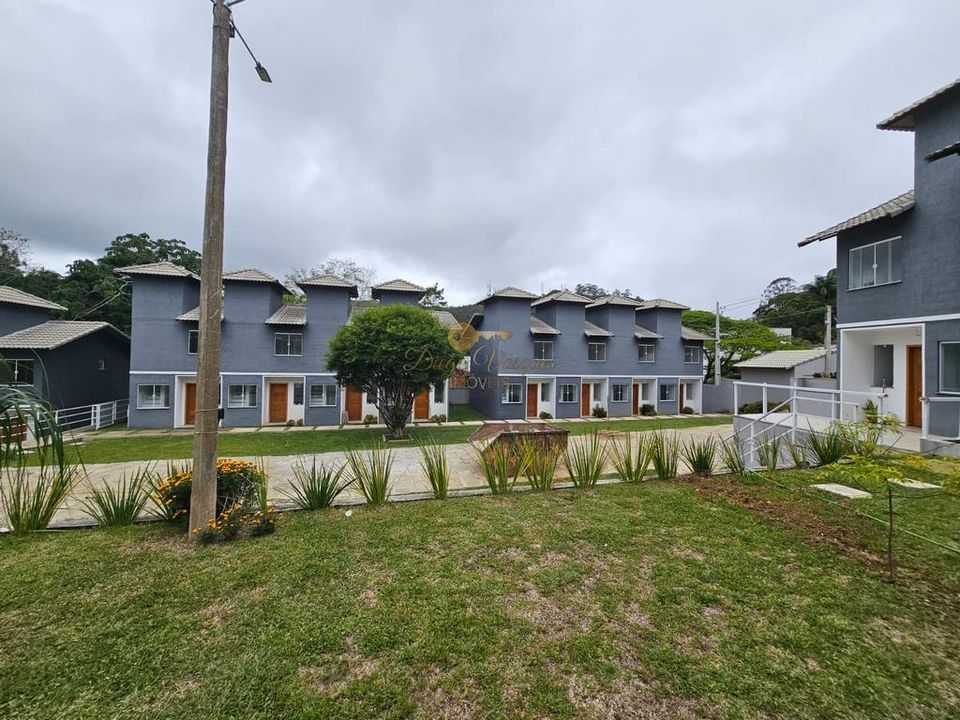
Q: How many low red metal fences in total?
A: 0